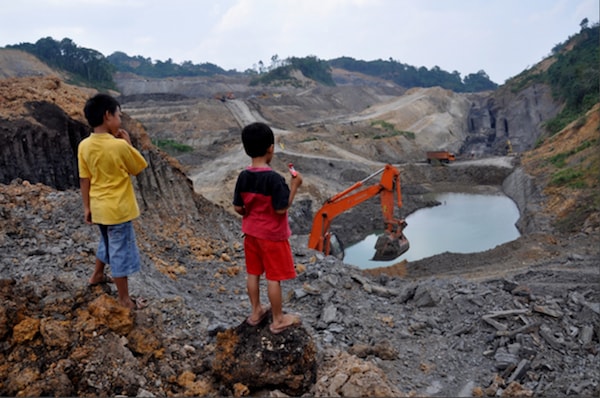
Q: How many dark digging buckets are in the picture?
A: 1